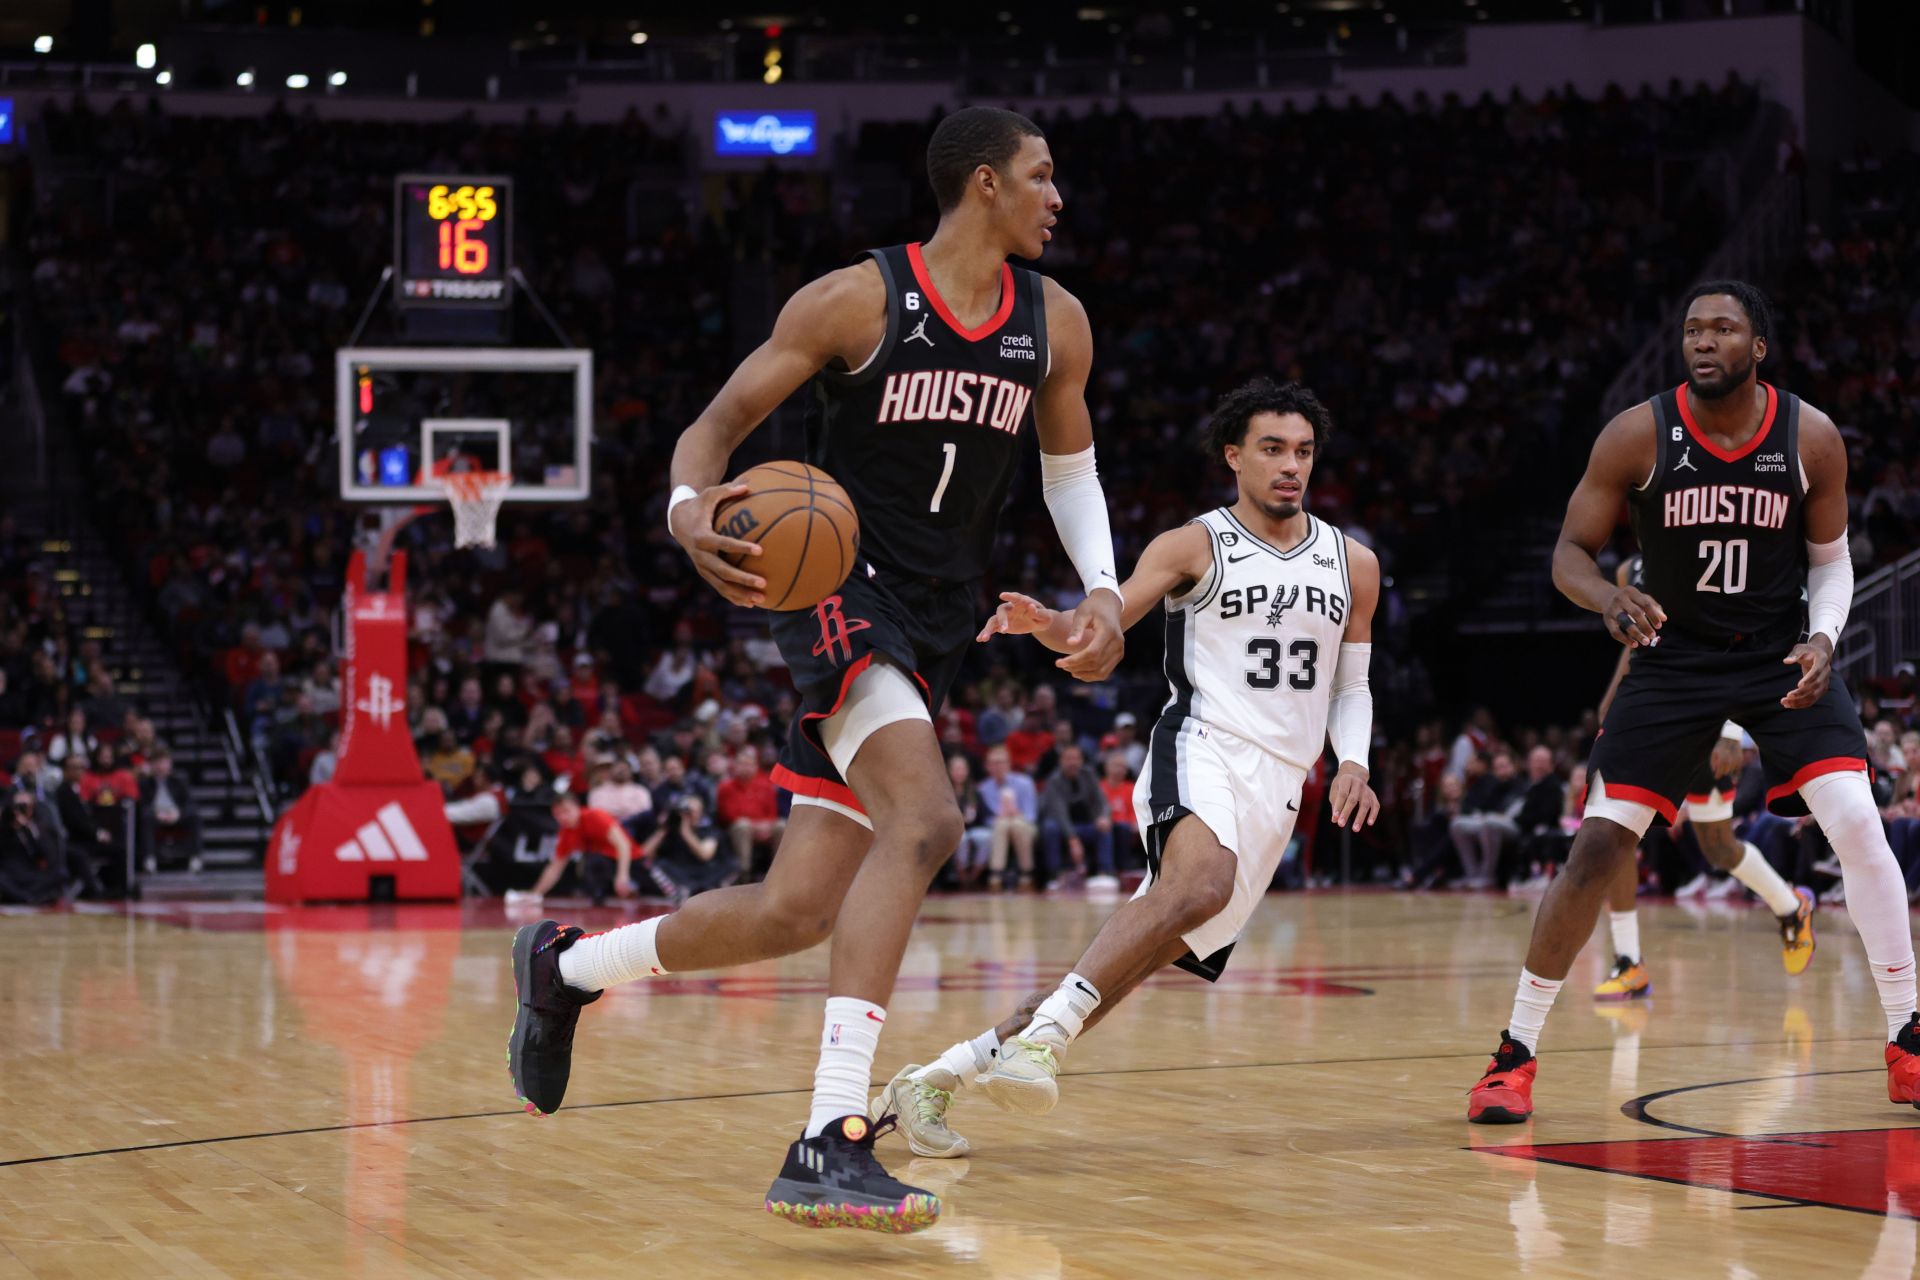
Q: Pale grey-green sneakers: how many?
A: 2